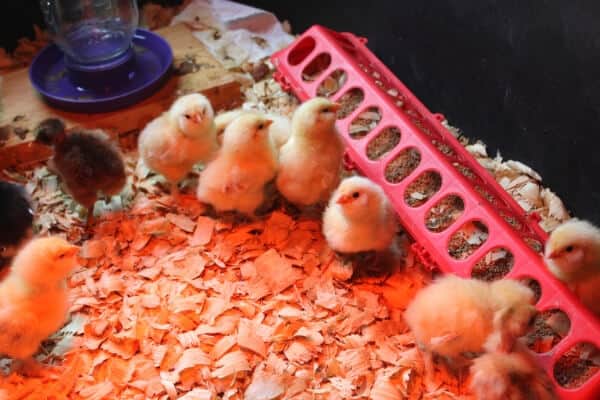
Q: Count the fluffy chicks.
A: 11